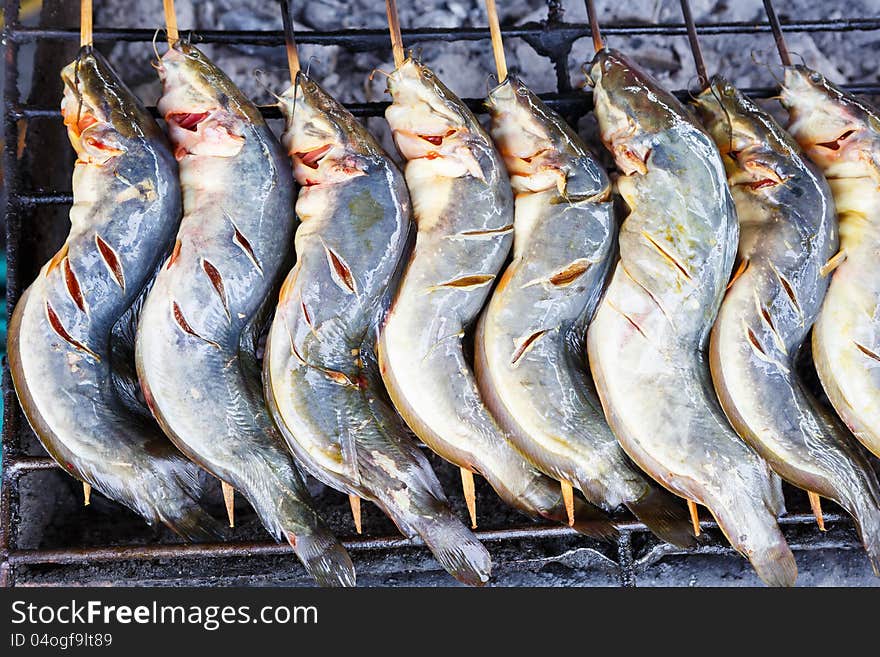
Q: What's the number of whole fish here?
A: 7